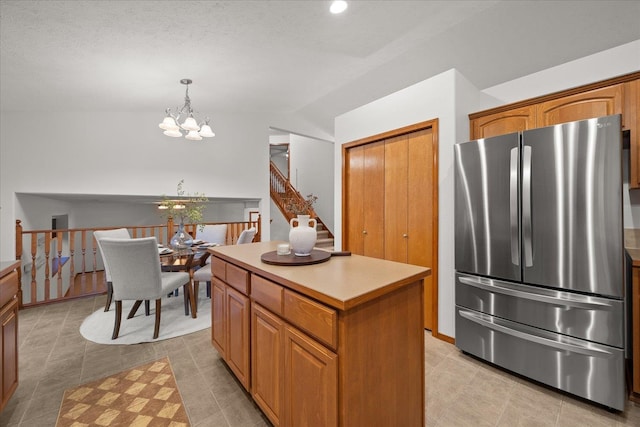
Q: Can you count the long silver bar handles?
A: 4